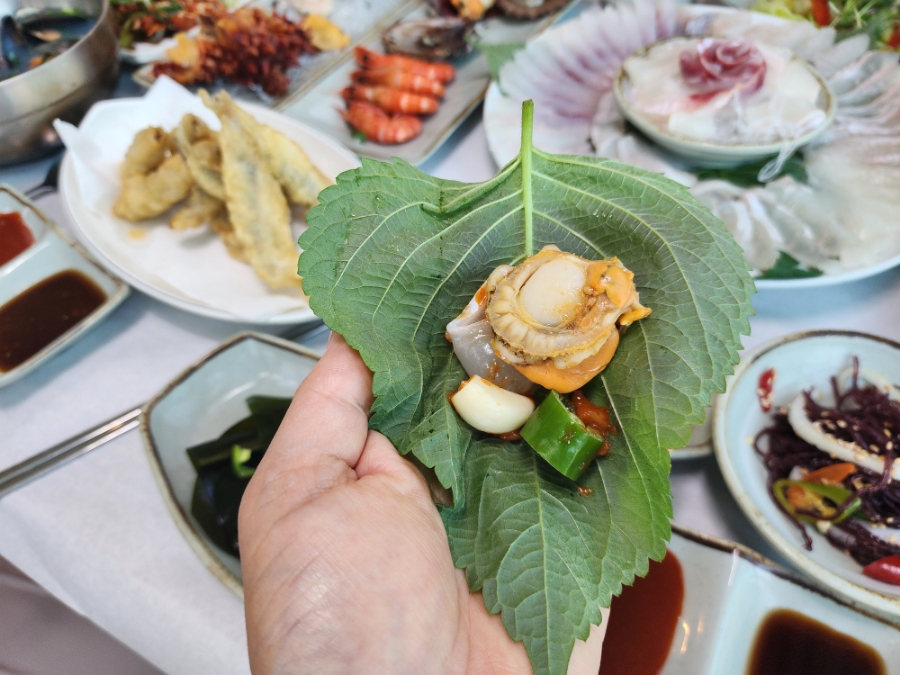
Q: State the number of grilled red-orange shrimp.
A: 4